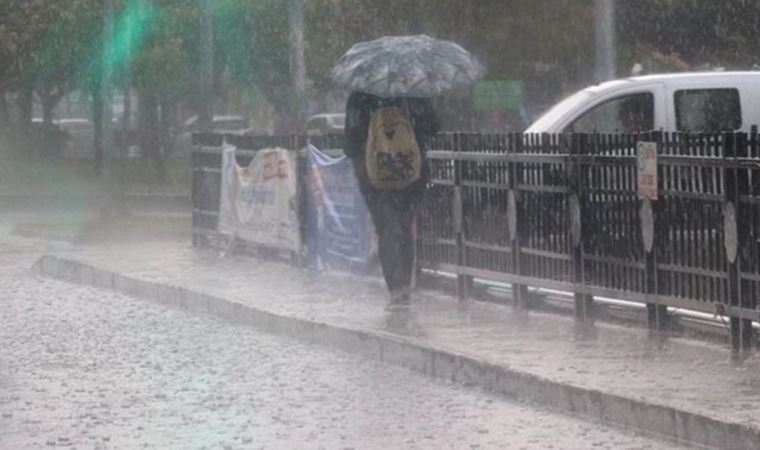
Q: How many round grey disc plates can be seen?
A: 5